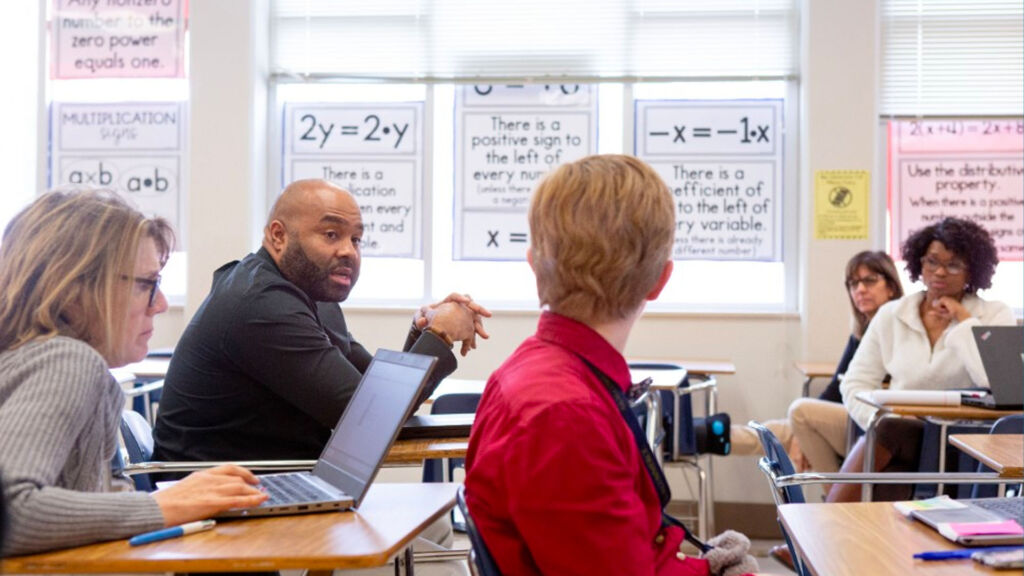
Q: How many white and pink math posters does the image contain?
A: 6